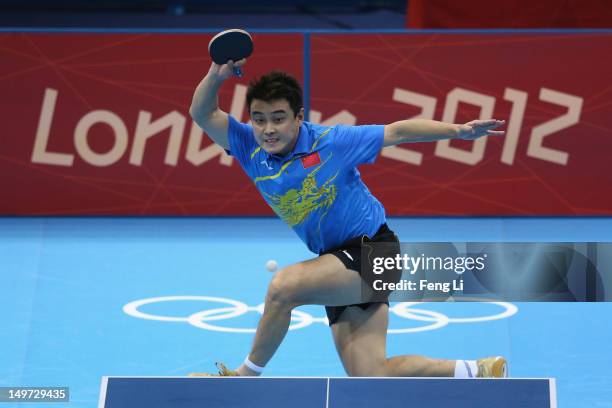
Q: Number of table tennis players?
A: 1